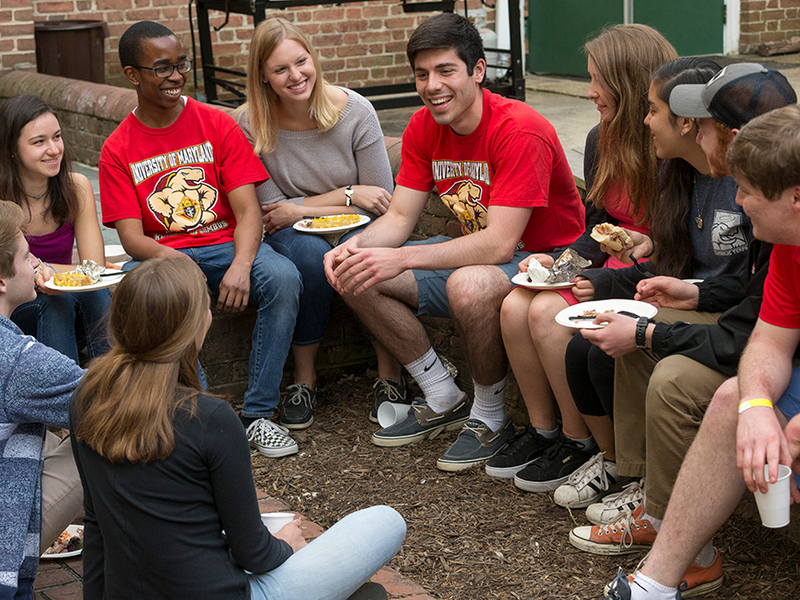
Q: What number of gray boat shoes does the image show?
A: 2